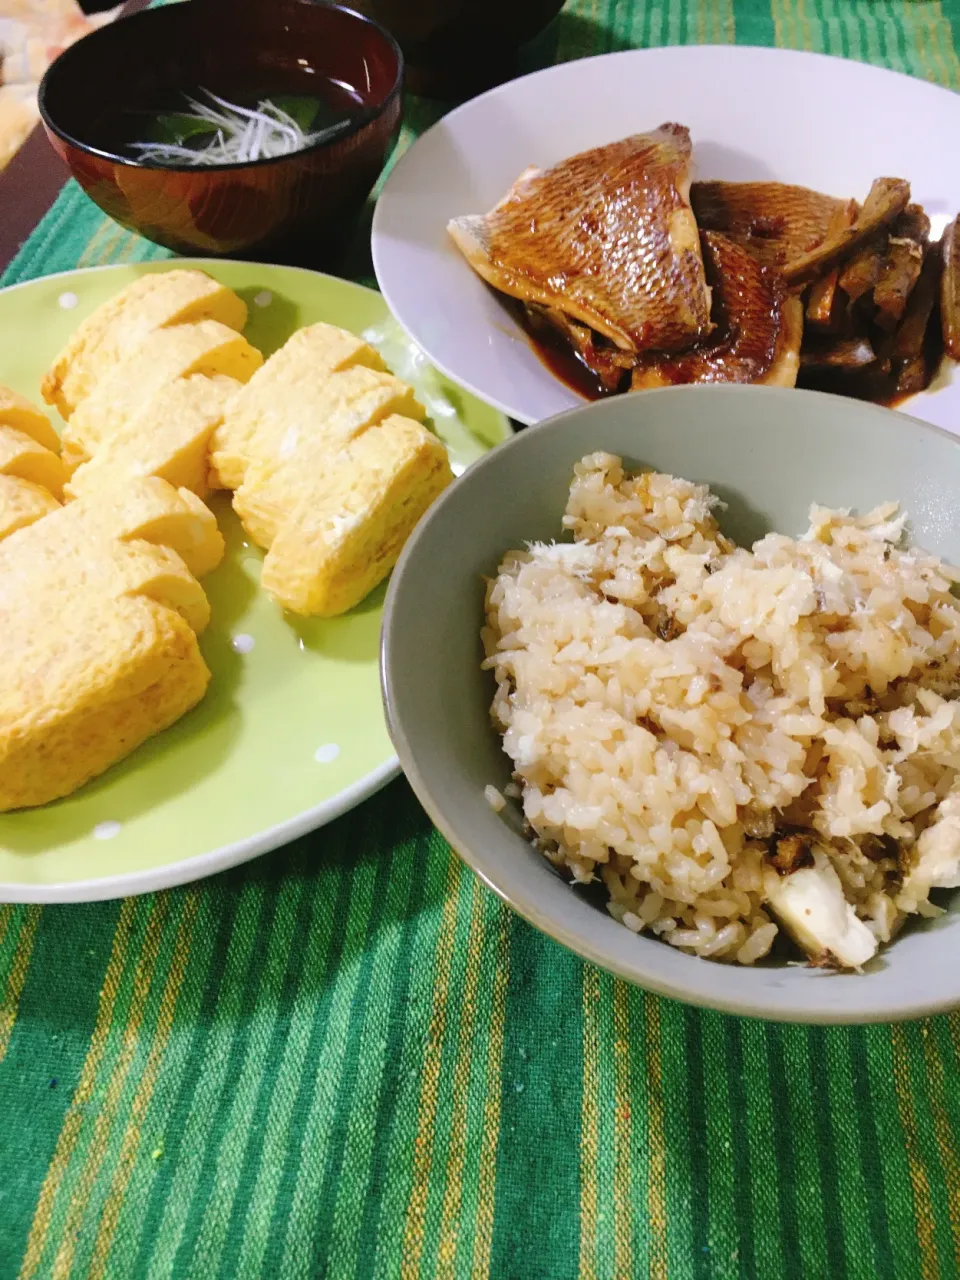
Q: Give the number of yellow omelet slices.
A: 12